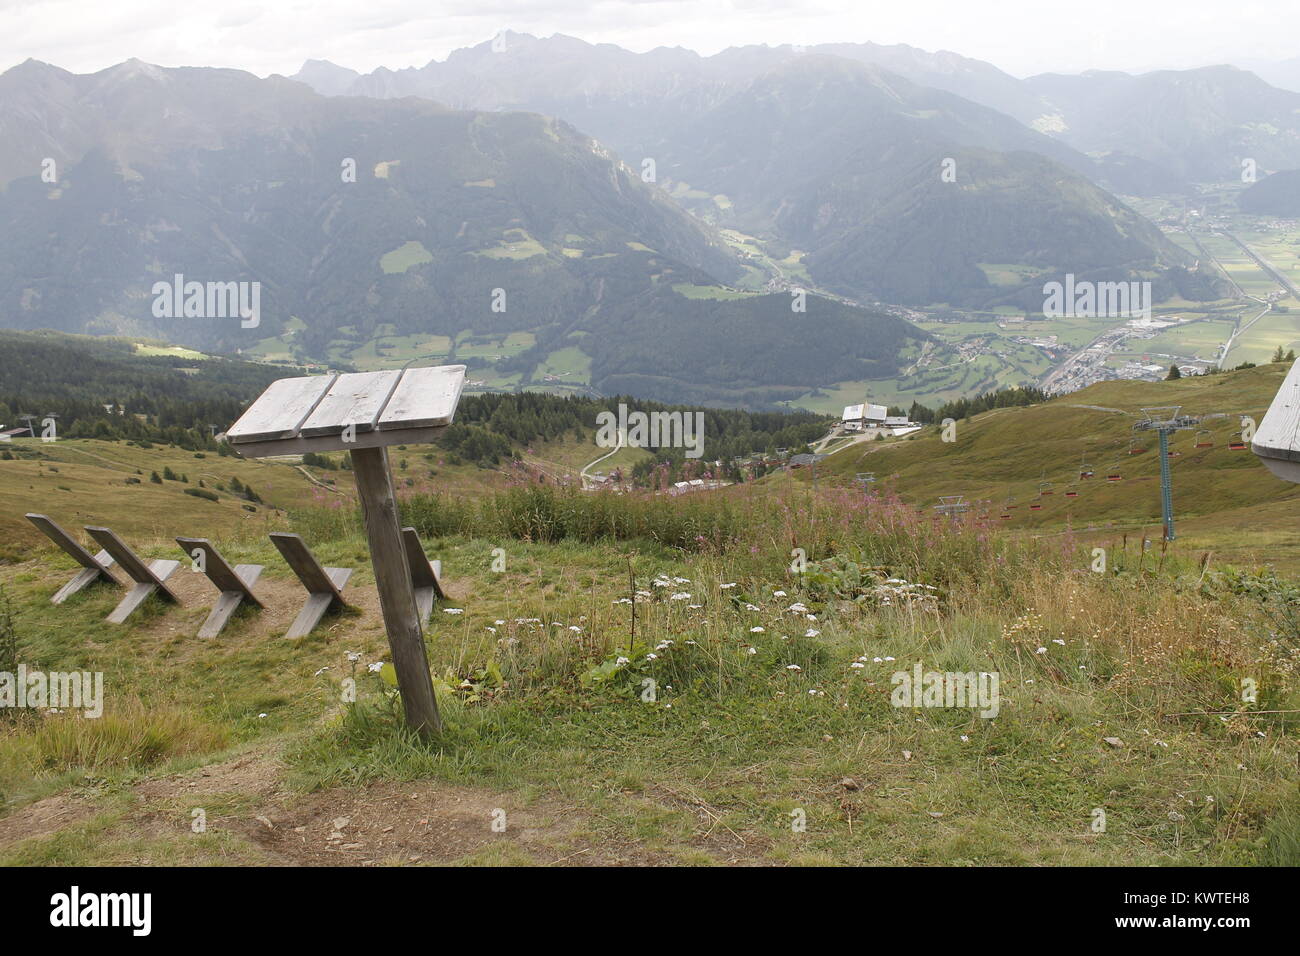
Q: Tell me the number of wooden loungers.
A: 5